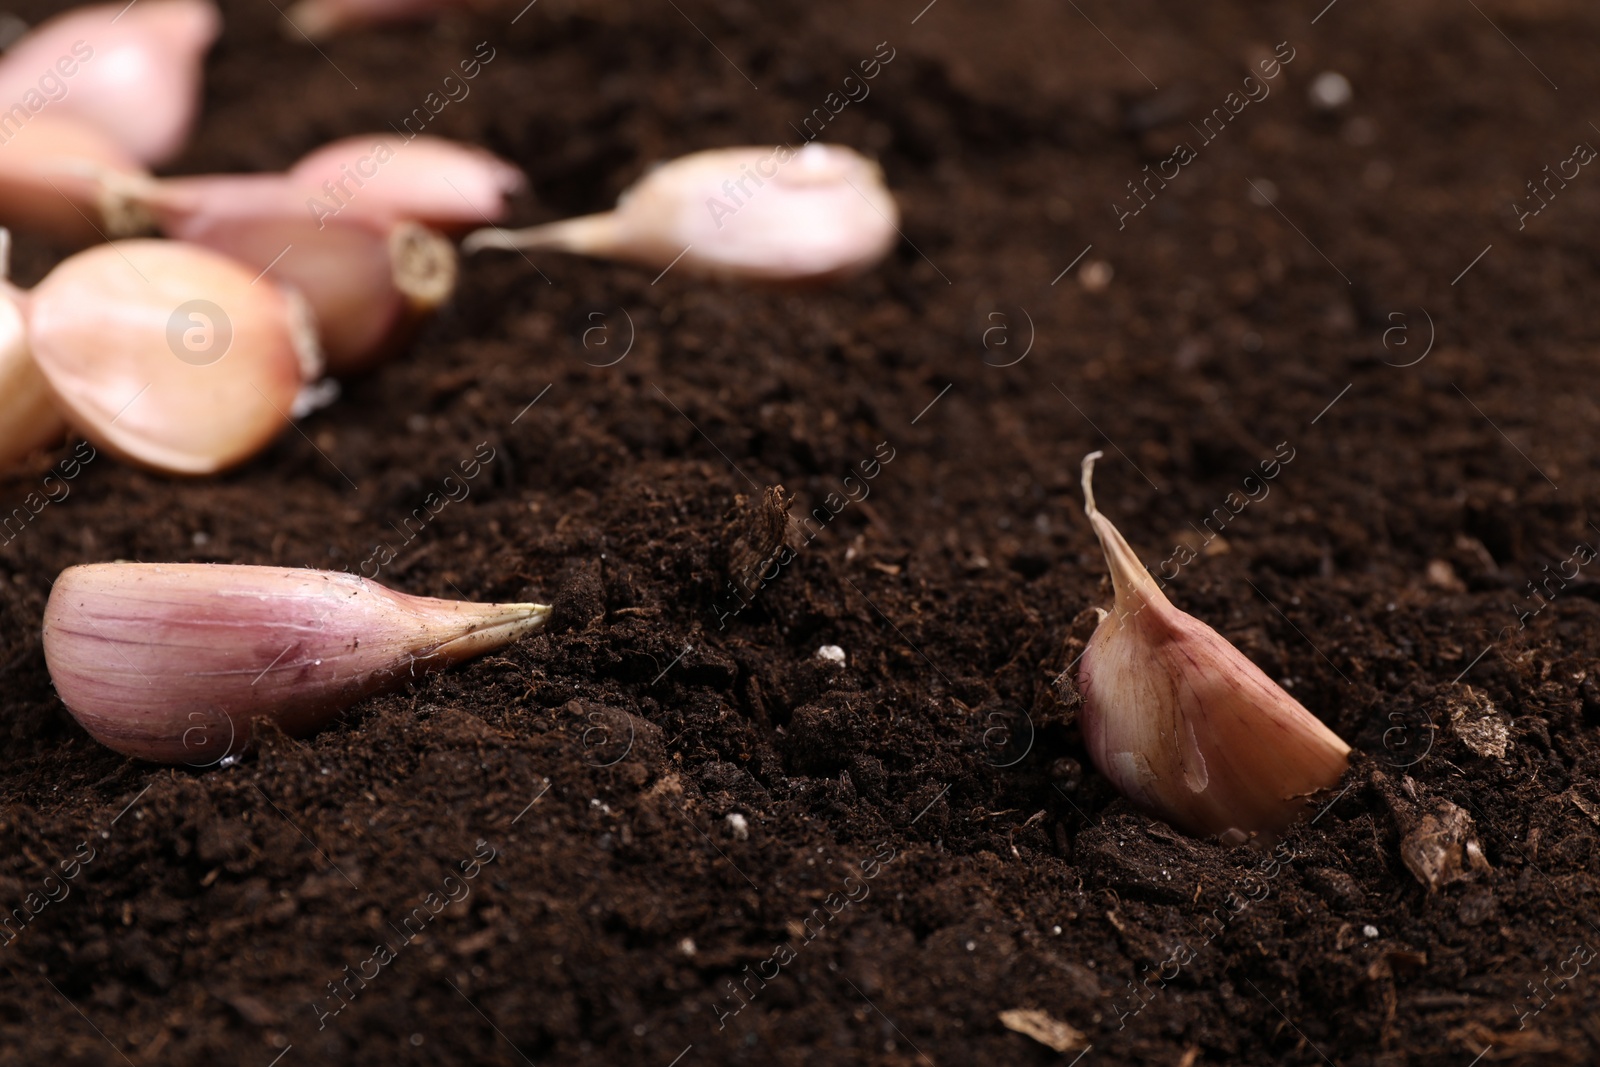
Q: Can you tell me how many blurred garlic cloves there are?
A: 8